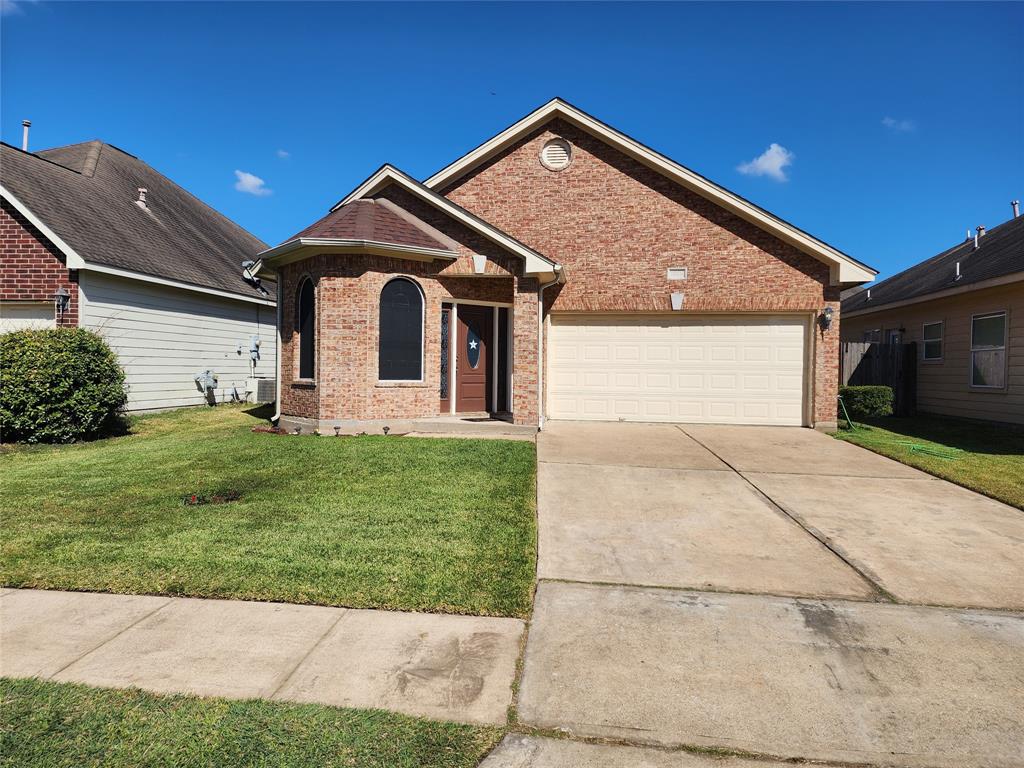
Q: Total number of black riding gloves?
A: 0